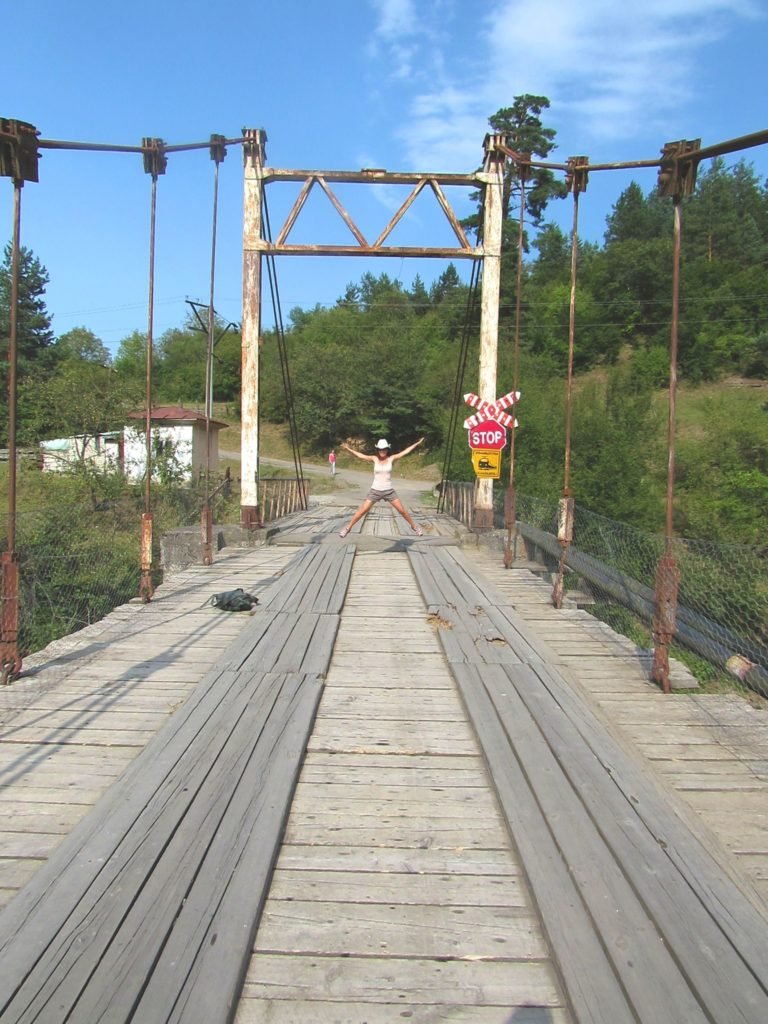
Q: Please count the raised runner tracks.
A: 2